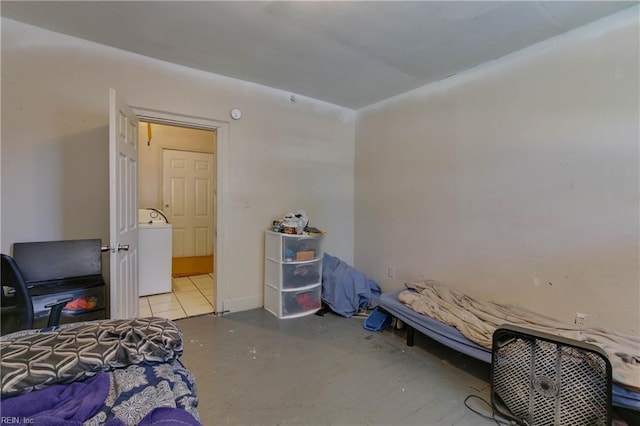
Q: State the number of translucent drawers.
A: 3